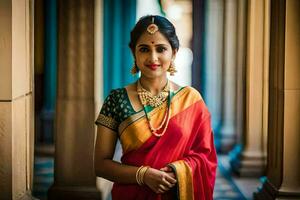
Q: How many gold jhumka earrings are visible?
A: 2